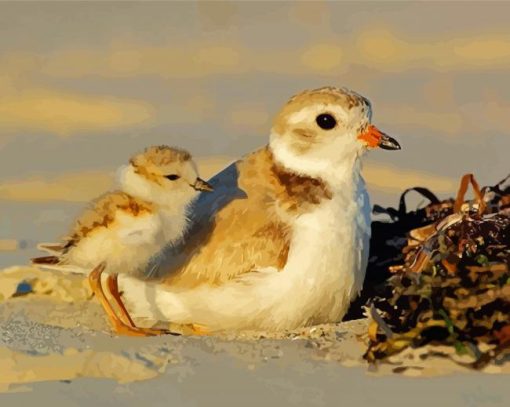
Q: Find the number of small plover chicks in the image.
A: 1